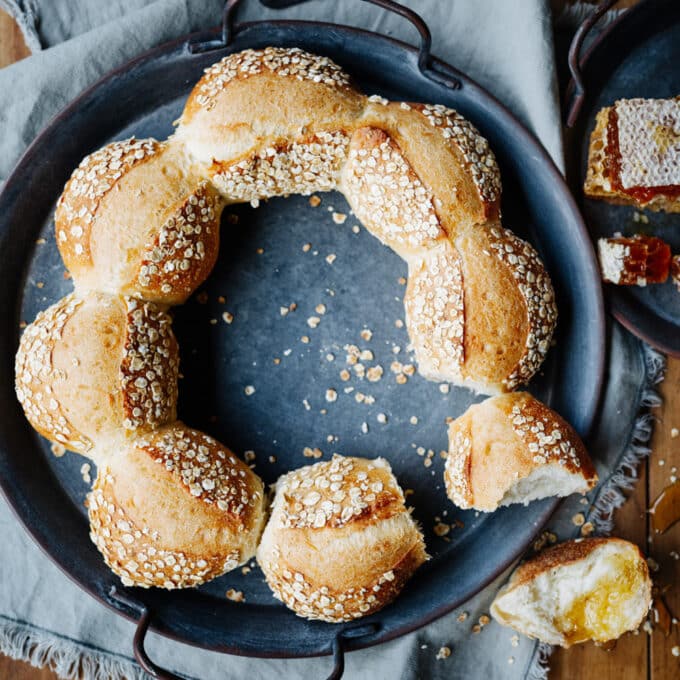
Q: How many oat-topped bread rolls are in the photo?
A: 8